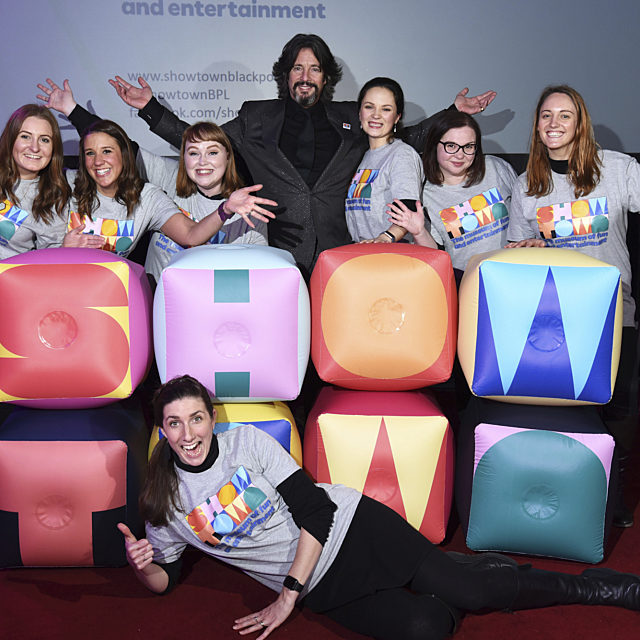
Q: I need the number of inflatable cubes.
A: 8